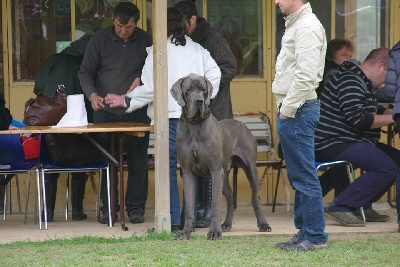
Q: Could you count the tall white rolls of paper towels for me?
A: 1